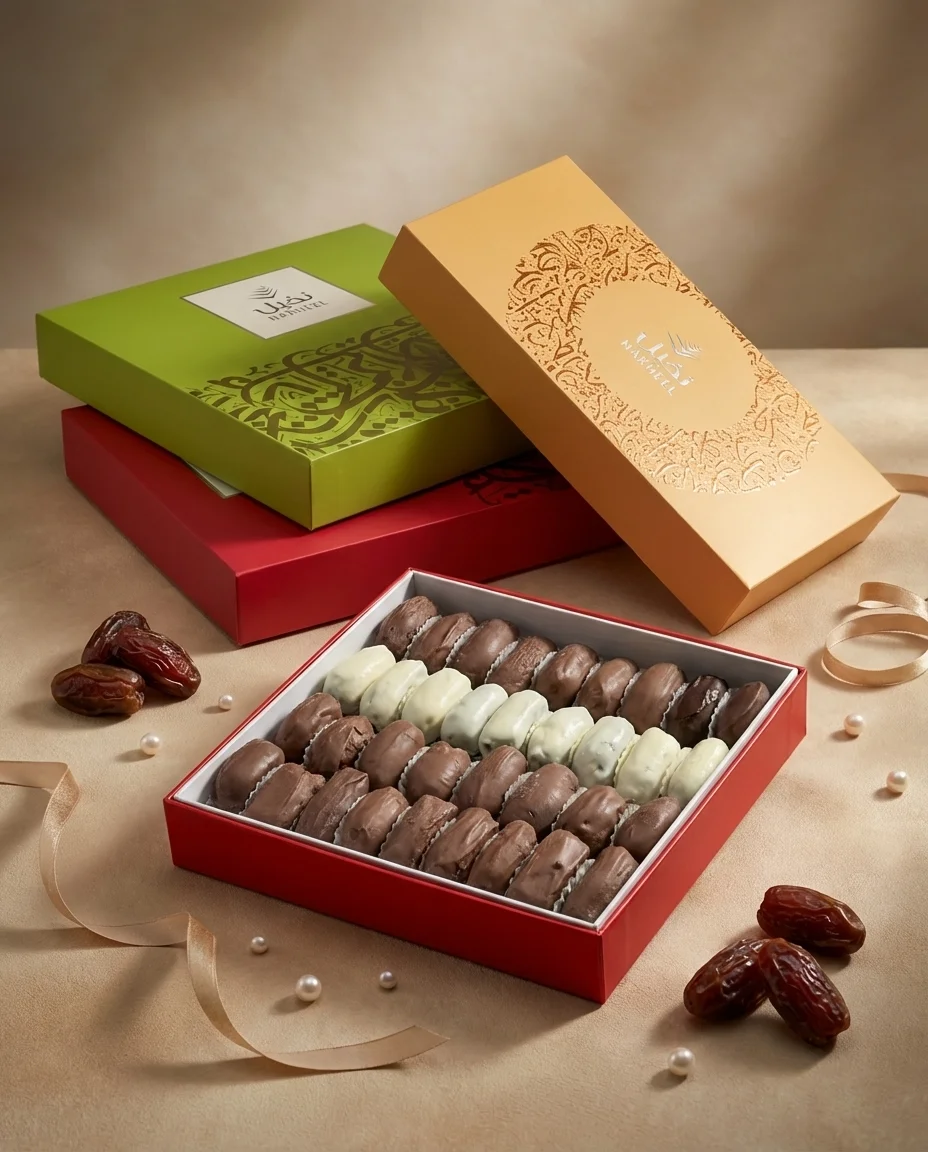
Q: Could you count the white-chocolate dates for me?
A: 9